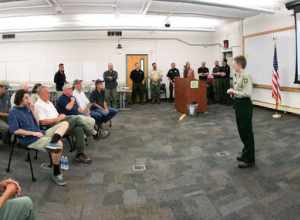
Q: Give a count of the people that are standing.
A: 10